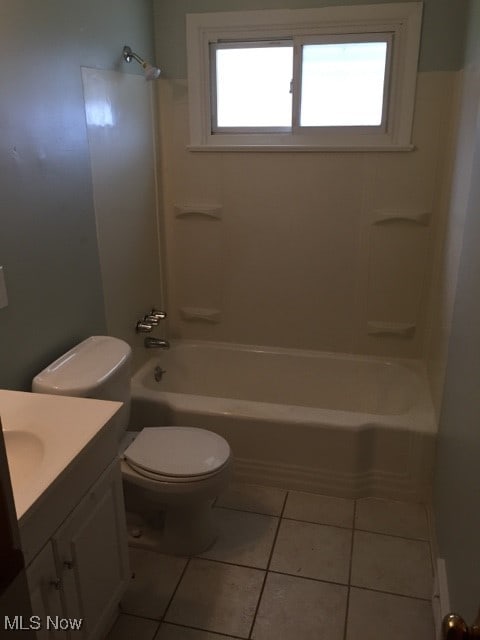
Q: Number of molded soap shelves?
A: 4